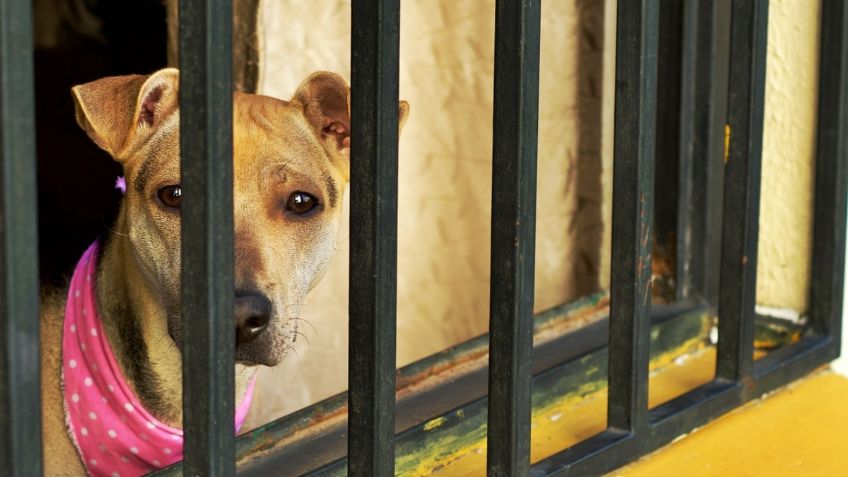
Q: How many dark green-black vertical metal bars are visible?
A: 7